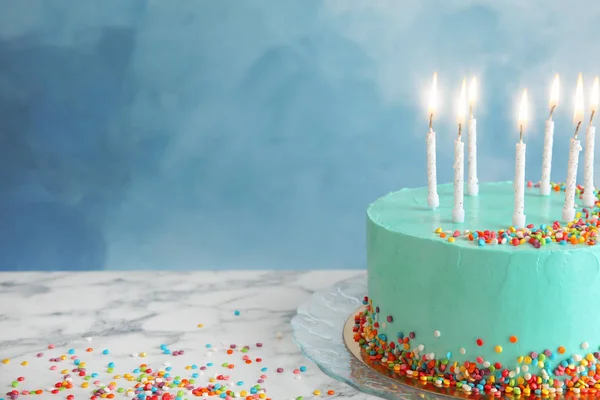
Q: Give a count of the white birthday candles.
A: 7